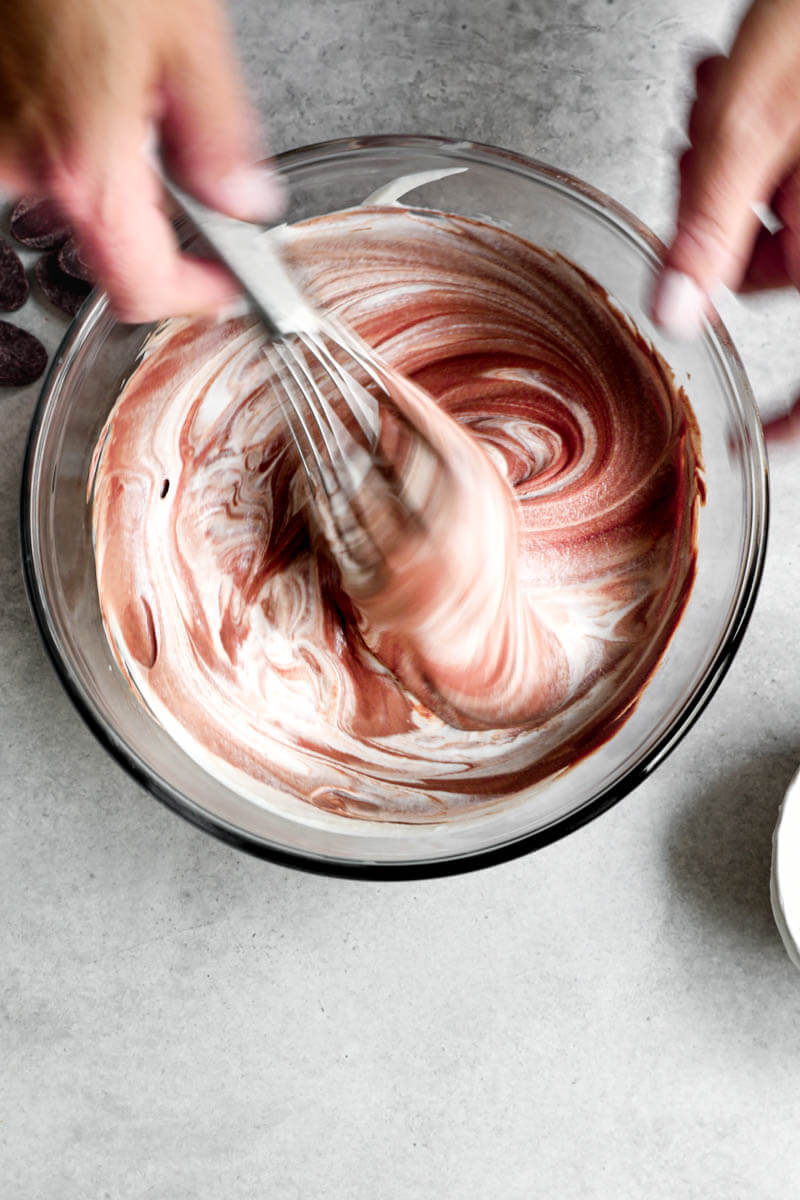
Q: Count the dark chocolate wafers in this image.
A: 5